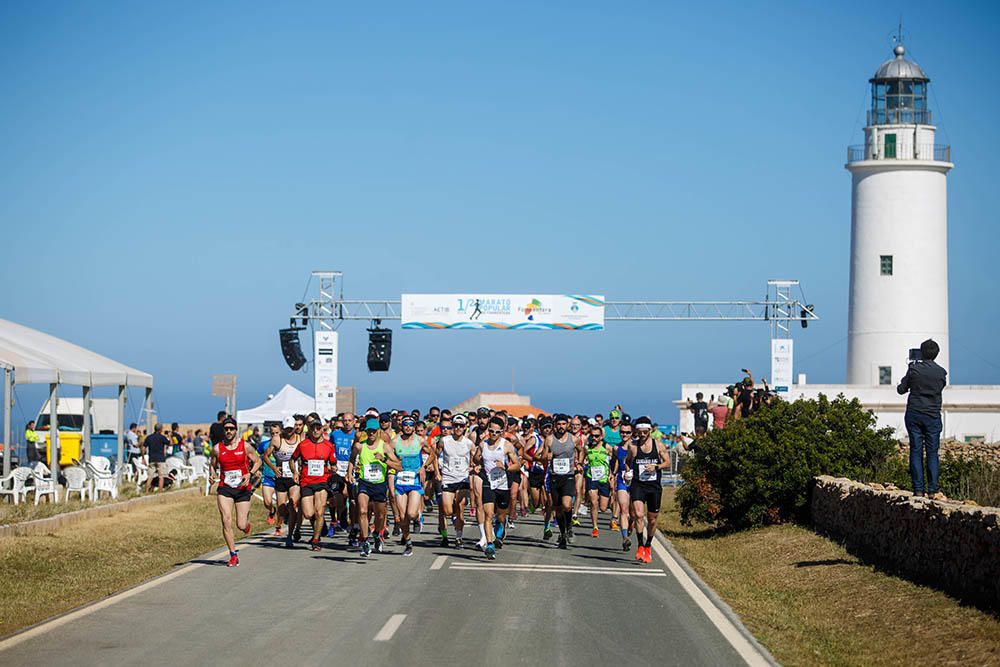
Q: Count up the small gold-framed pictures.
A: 0